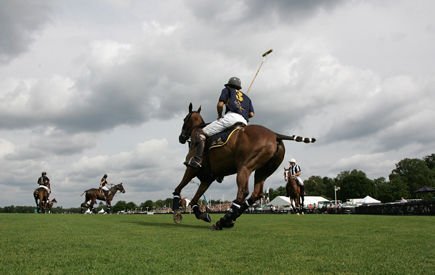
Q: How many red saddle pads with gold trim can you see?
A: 0